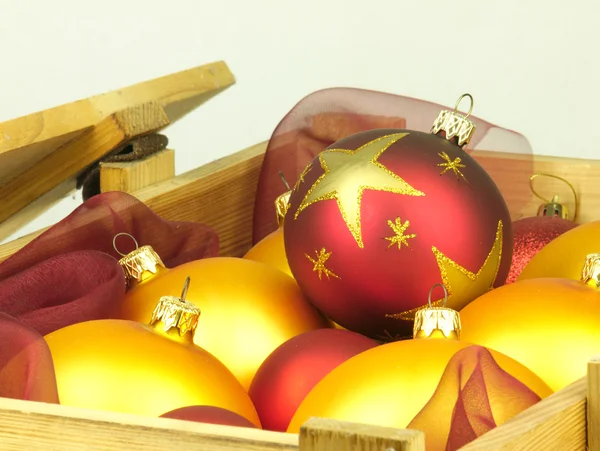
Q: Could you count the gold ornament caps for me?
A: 7